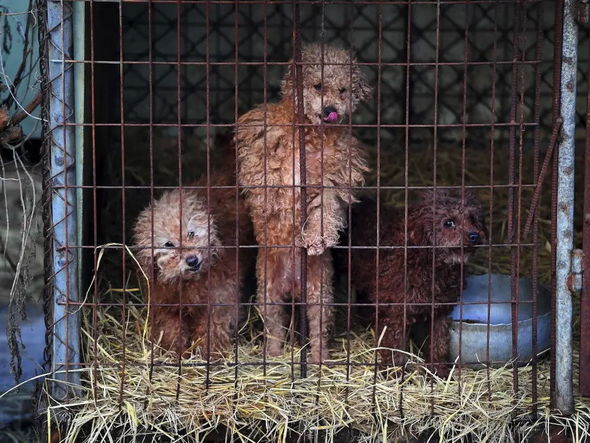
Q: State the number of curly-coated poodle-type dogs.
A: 3